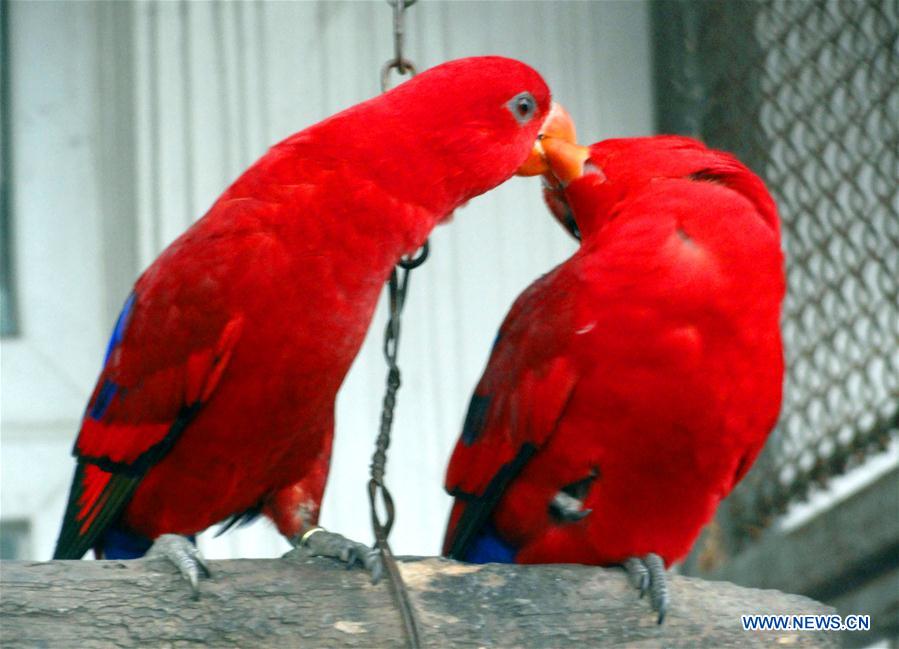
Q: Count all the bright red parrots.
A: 2